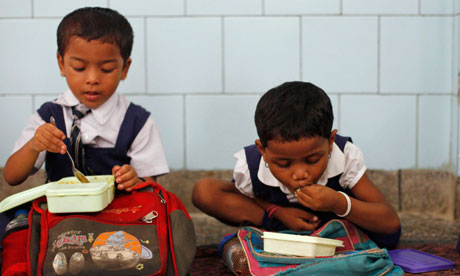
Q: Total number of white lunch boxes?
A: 2